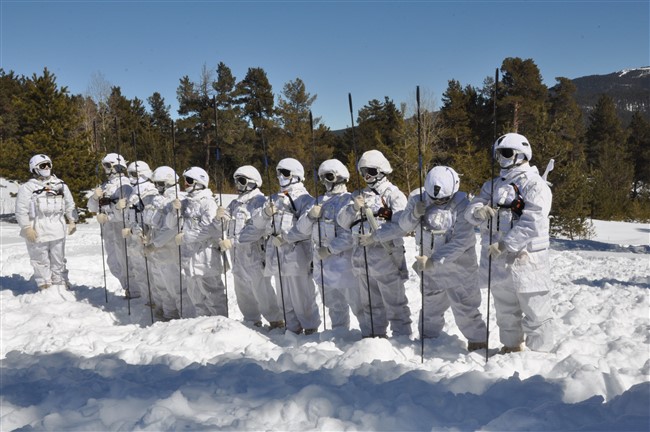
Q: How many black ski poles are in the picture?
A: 10